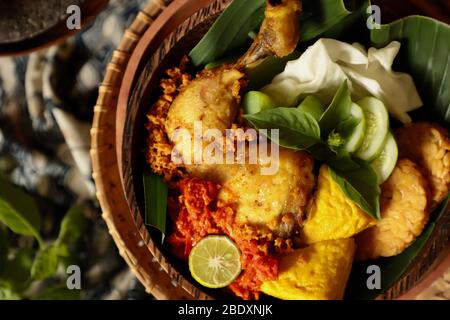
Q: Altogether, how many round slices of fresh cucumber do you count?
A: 3